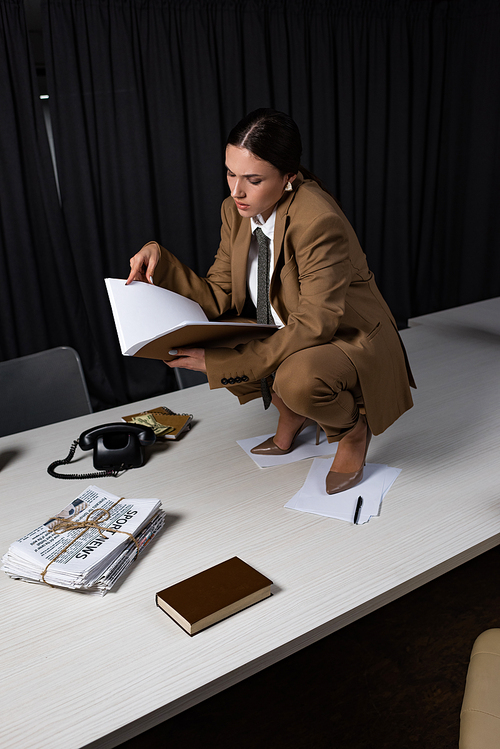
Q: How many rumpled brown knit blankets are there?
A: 0